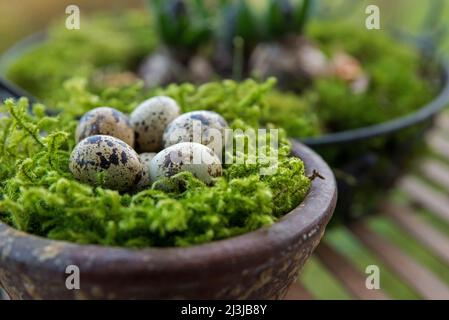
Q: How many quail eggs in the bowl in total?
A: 6